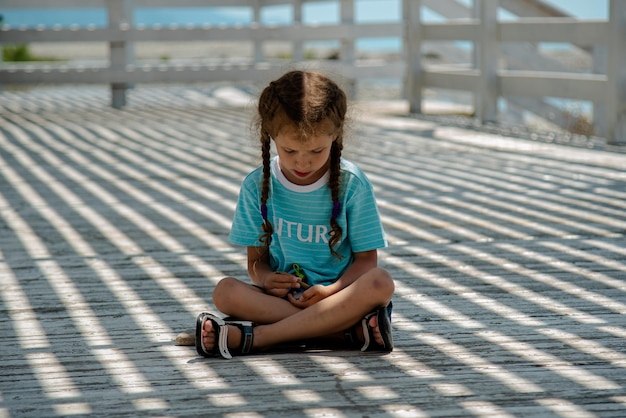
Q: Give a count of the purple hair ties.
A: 2